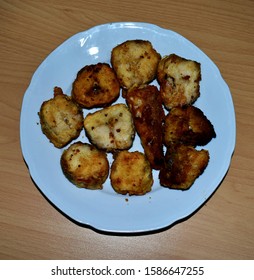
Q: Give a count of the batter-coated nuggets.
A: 10